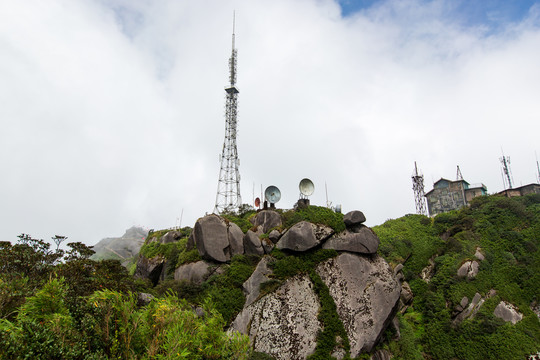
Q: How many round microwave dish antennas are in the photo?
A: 3